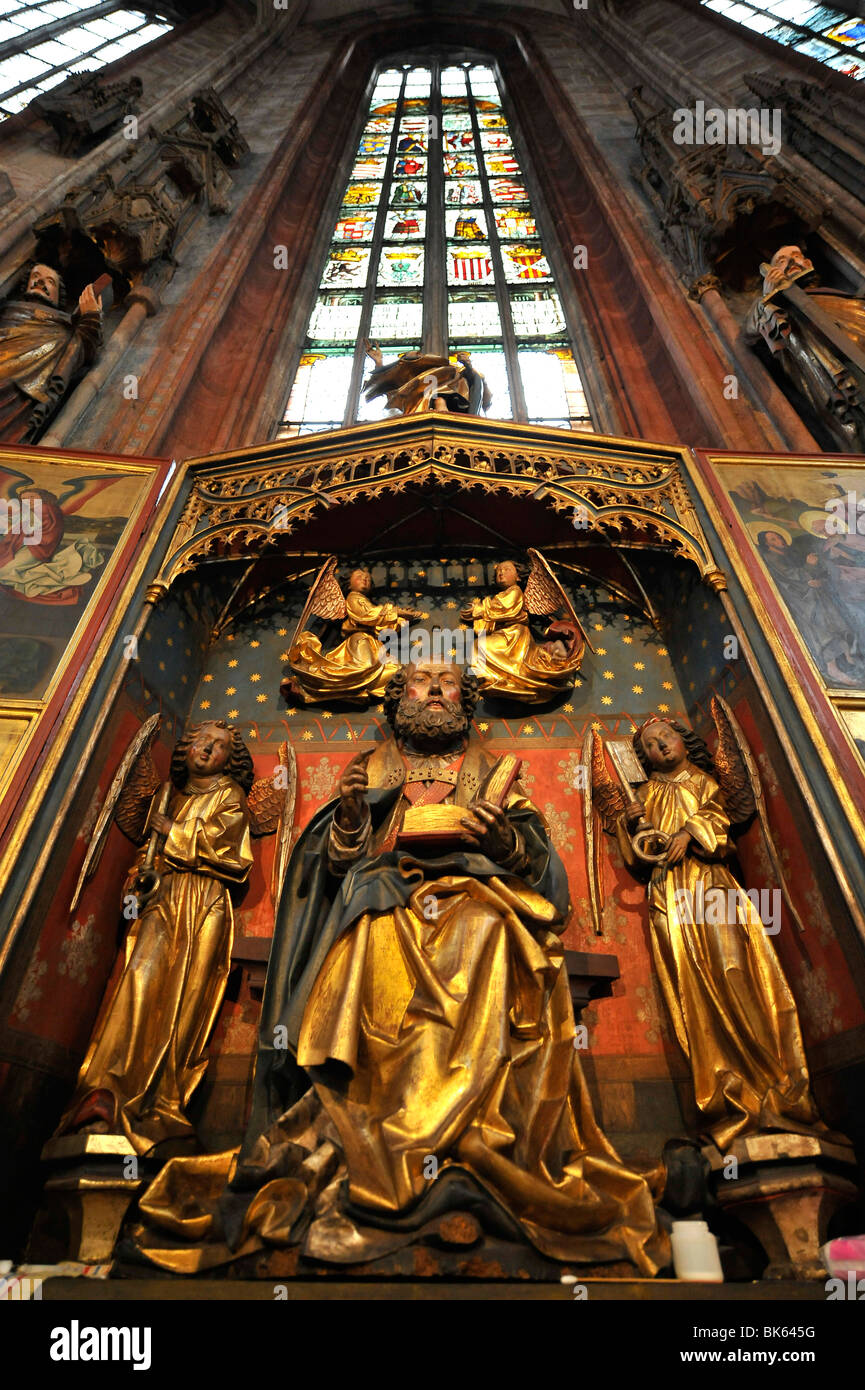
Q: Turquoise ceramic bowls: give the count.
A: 0